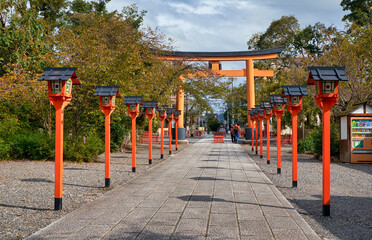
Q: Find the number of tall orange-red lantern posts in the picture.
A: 14